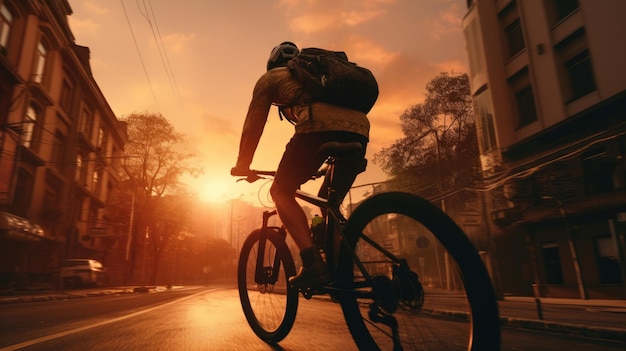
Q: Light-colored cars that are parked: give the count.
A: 1